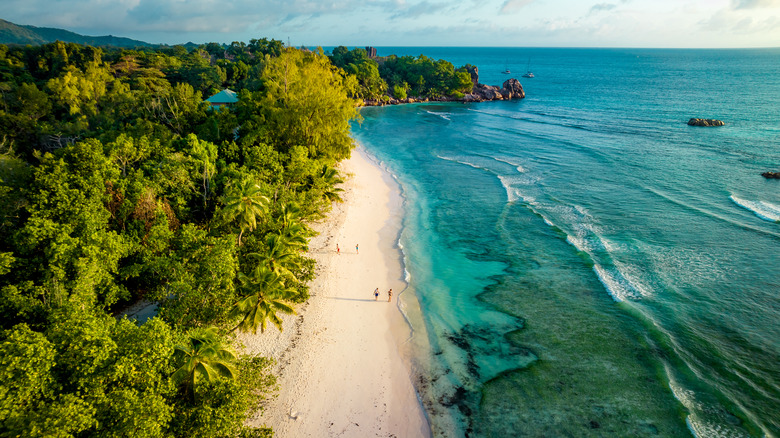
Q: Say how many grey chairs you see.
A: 0